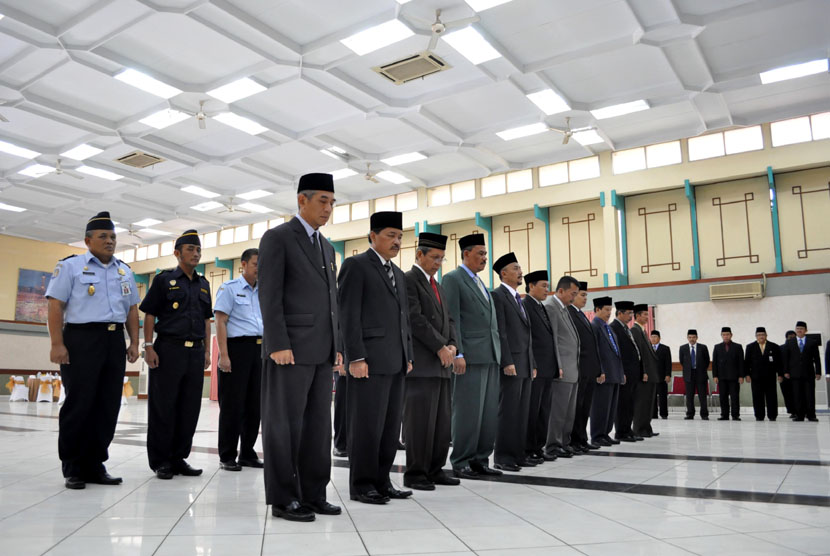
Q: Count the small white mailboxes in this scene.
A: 0